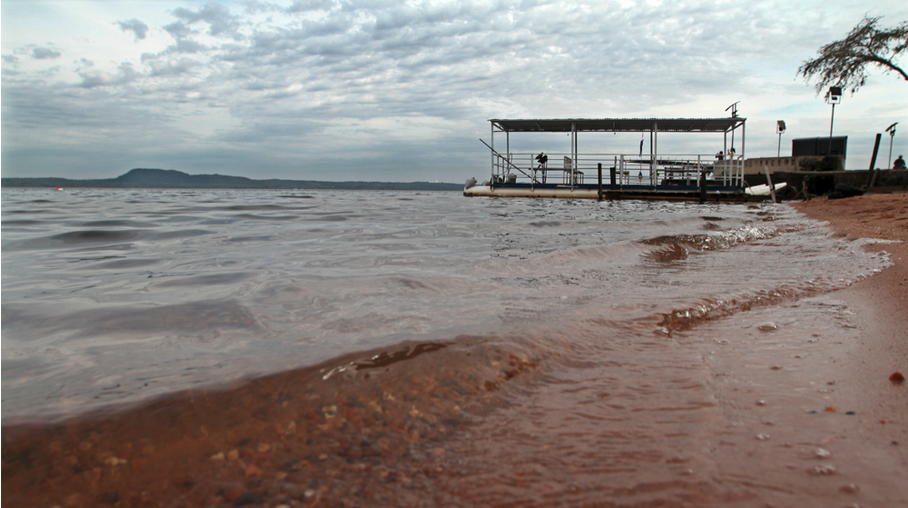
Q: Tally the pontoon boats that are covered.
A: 1